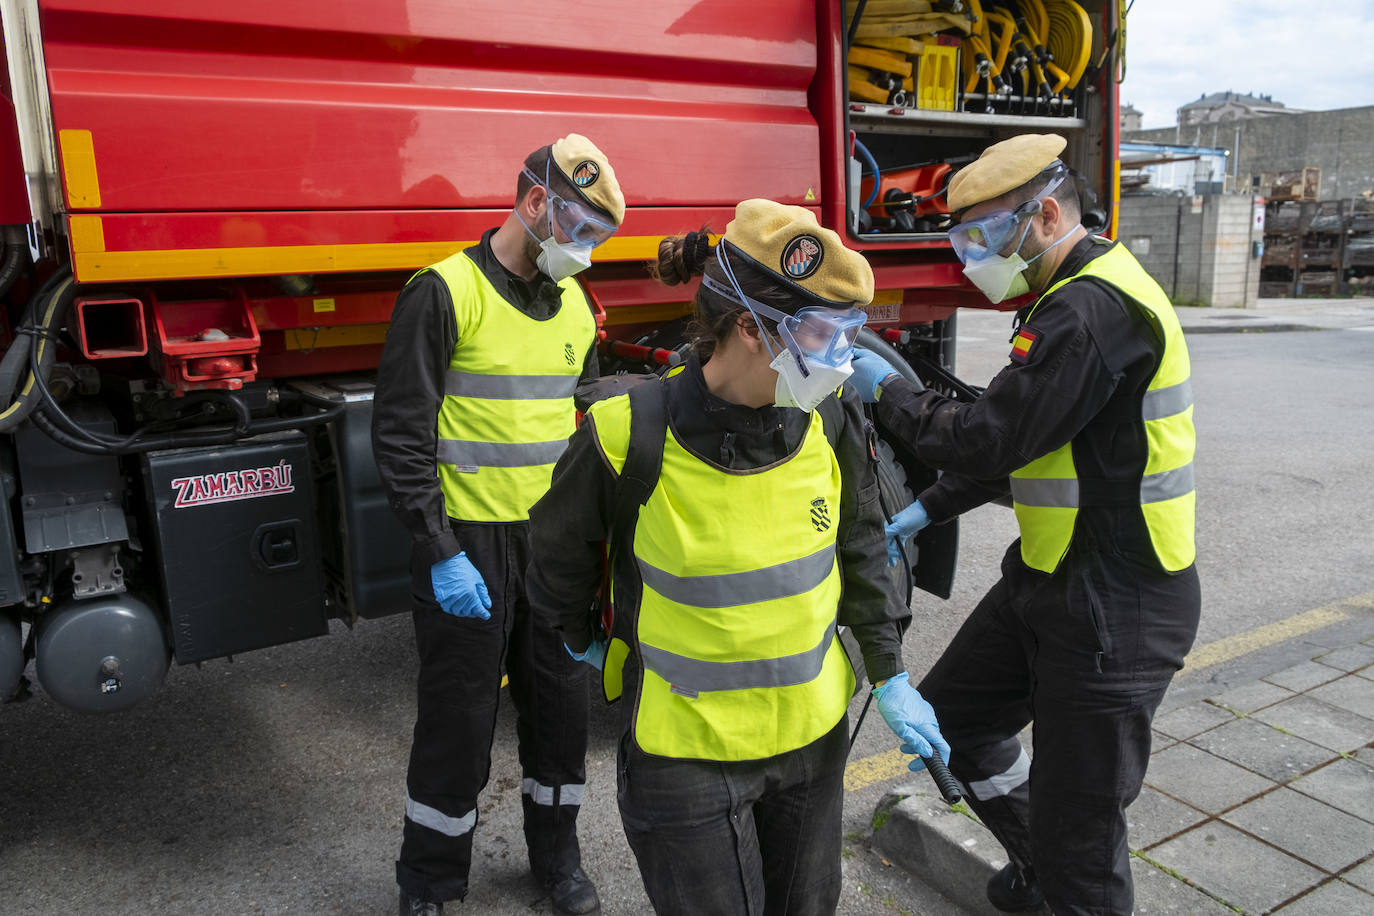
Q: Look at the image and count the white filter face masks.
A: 3